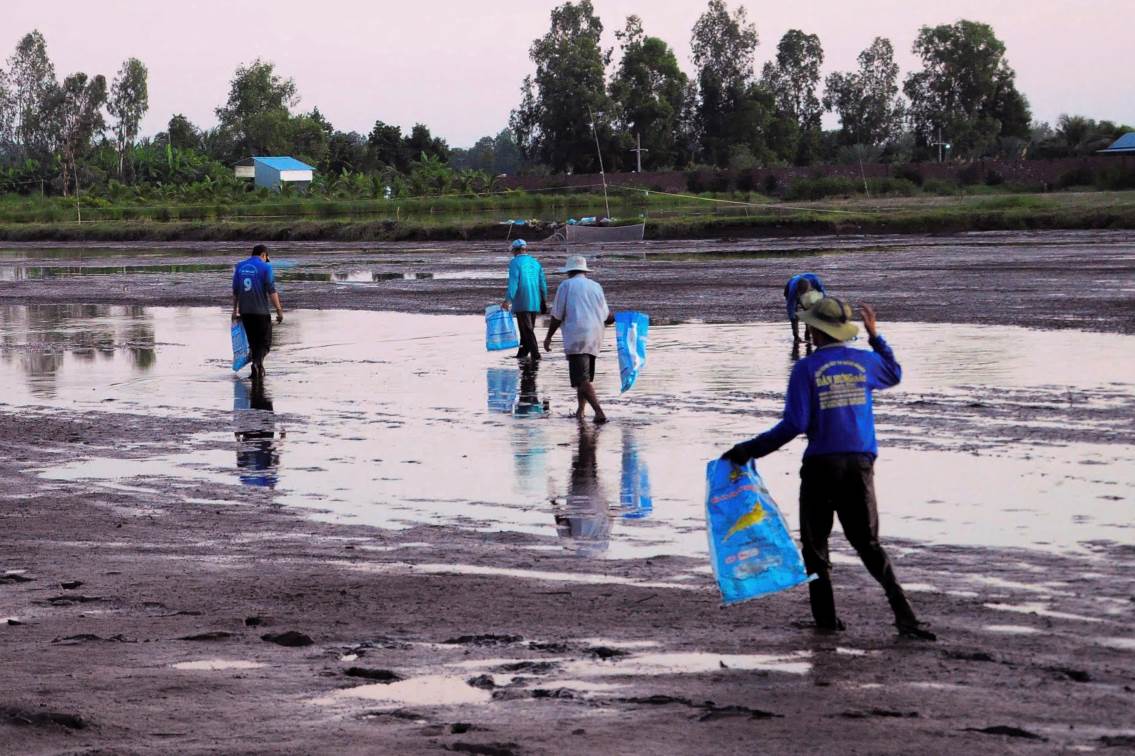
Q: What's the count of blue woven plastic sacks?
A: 4